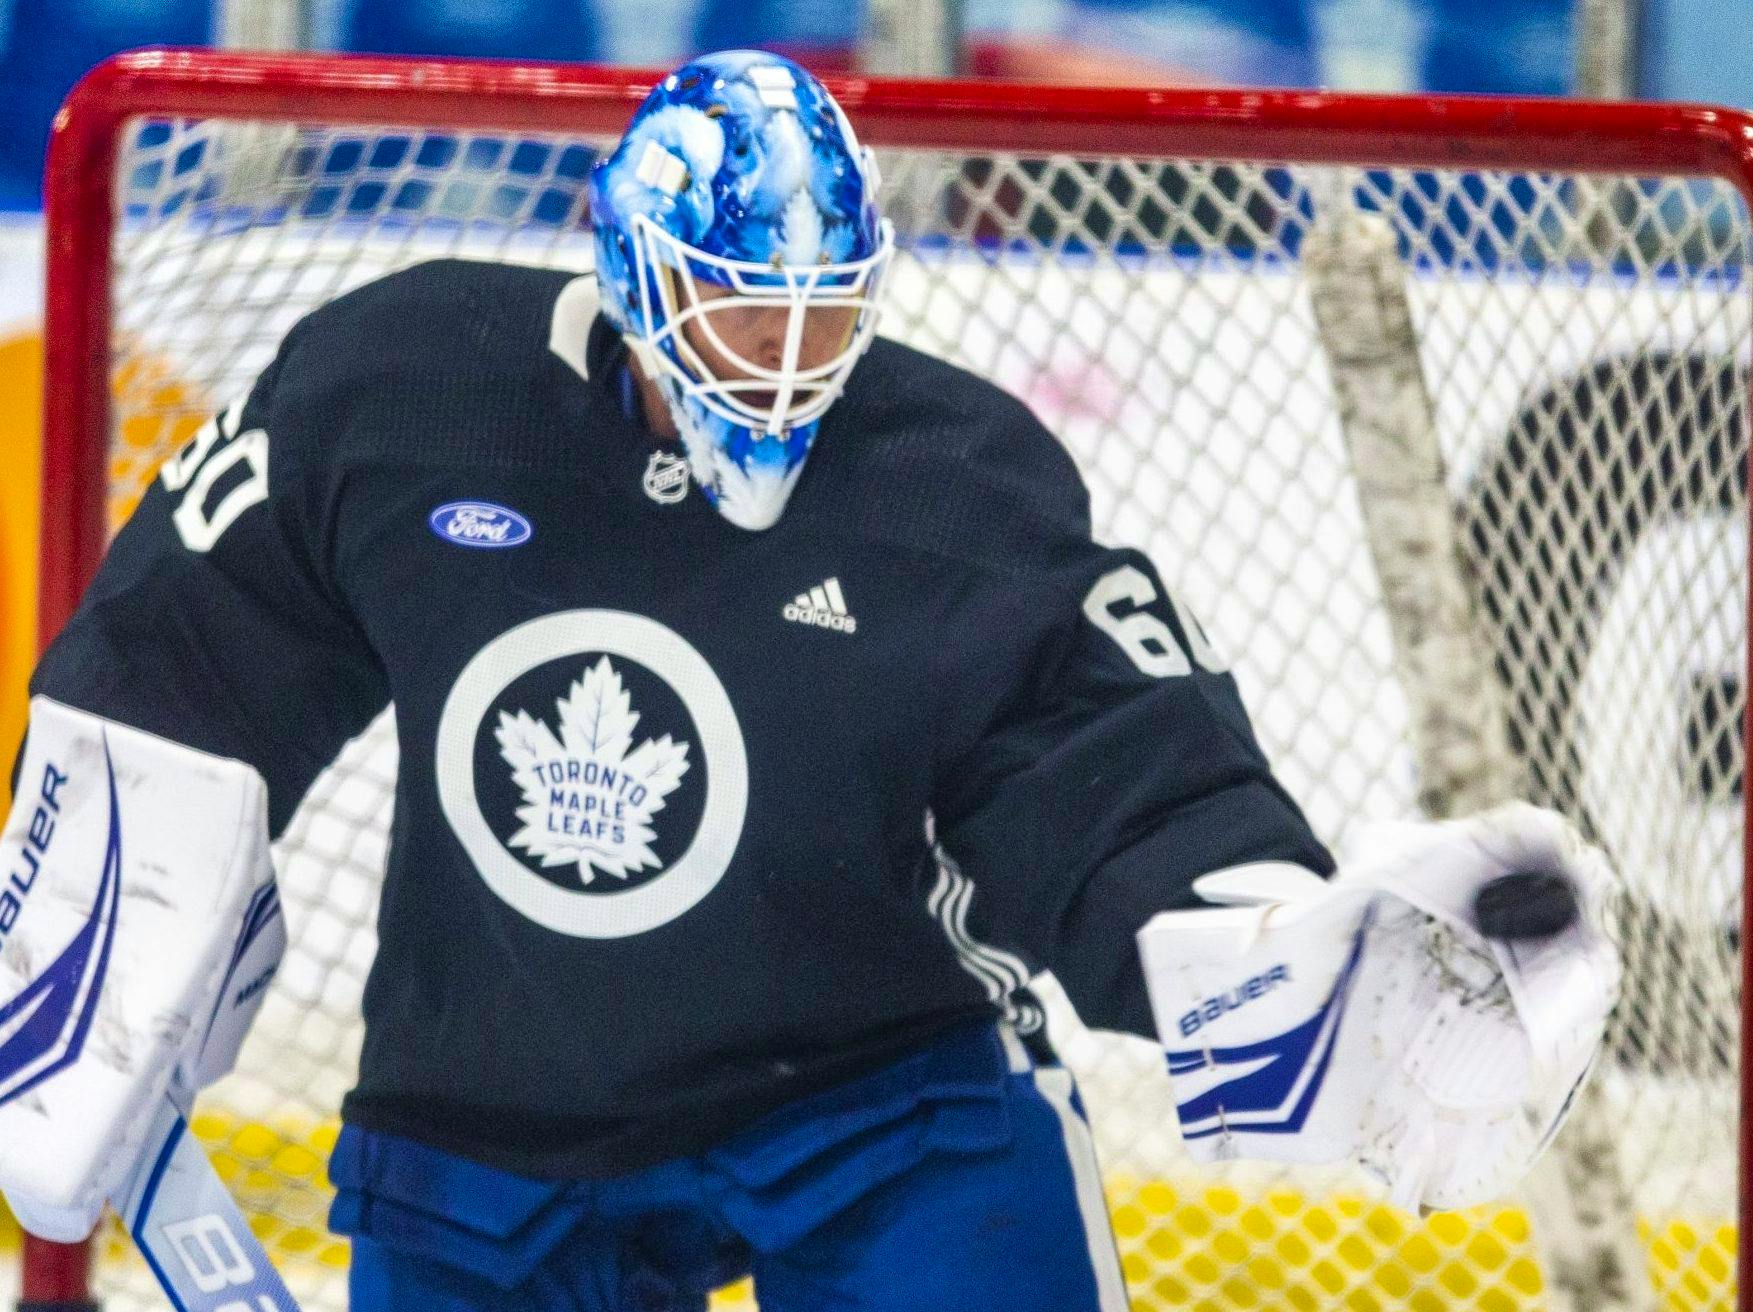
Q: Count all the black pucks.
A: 1